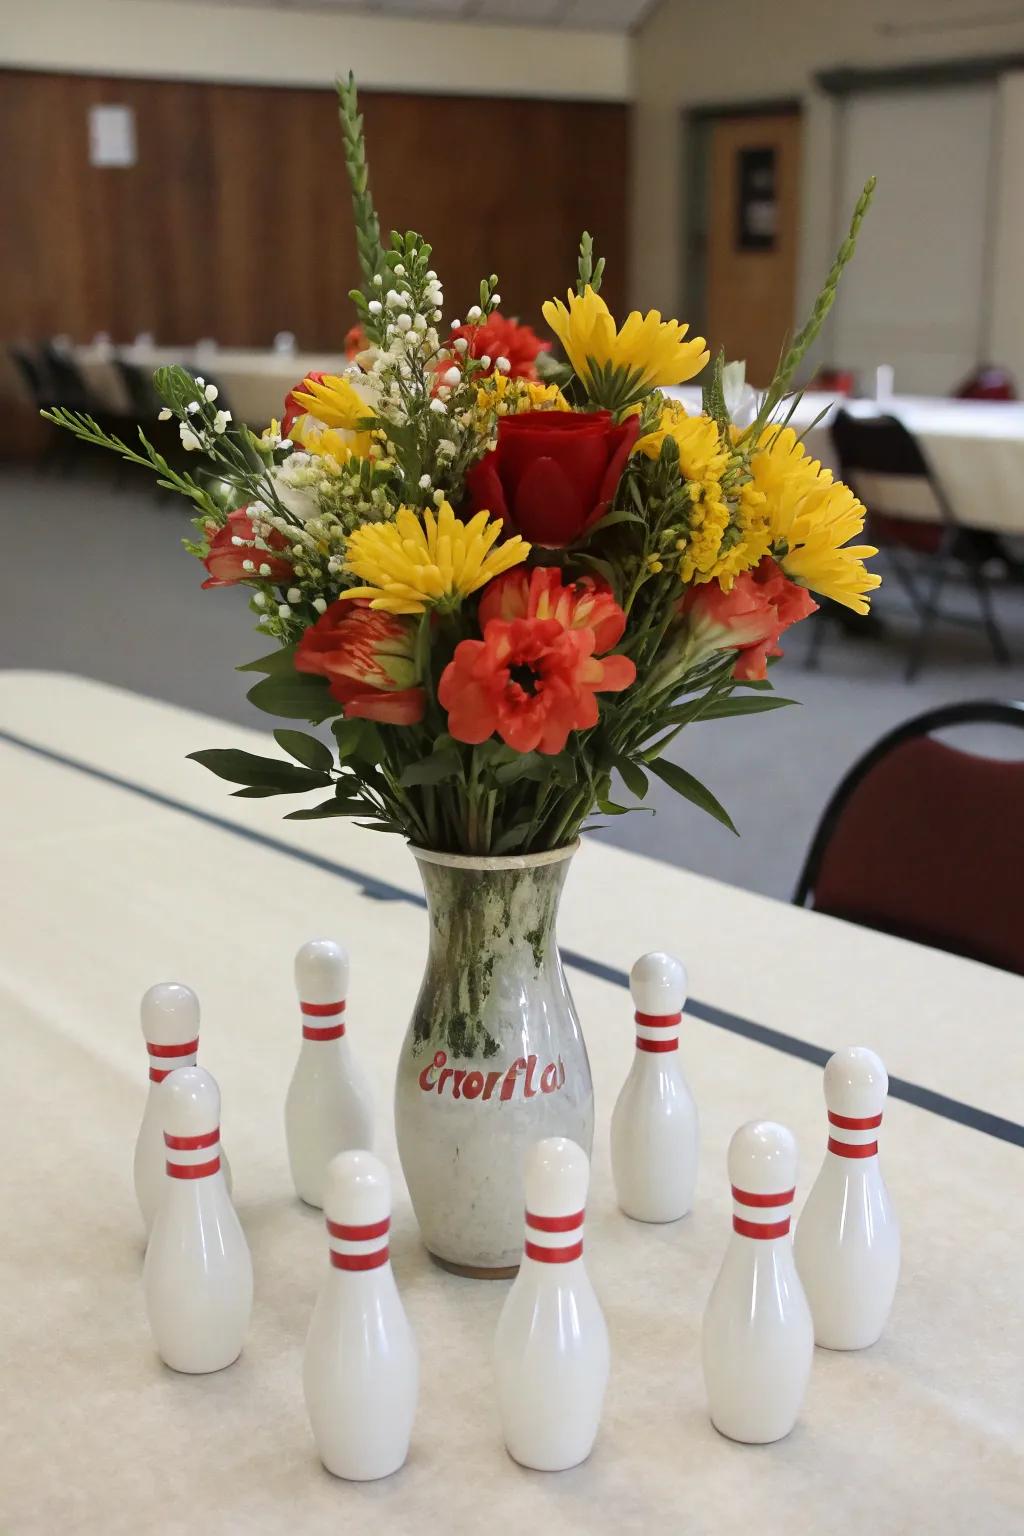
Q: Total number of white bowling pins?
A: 8